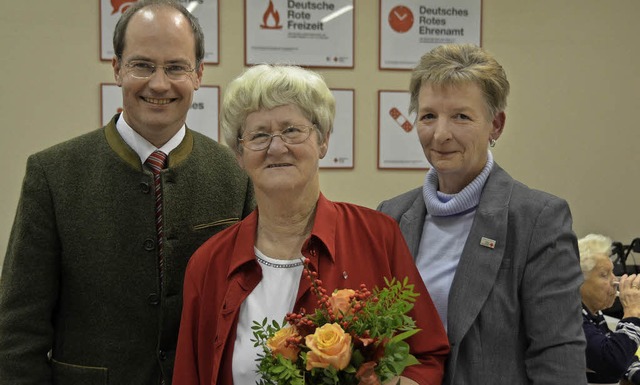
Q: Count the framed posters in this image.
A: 6